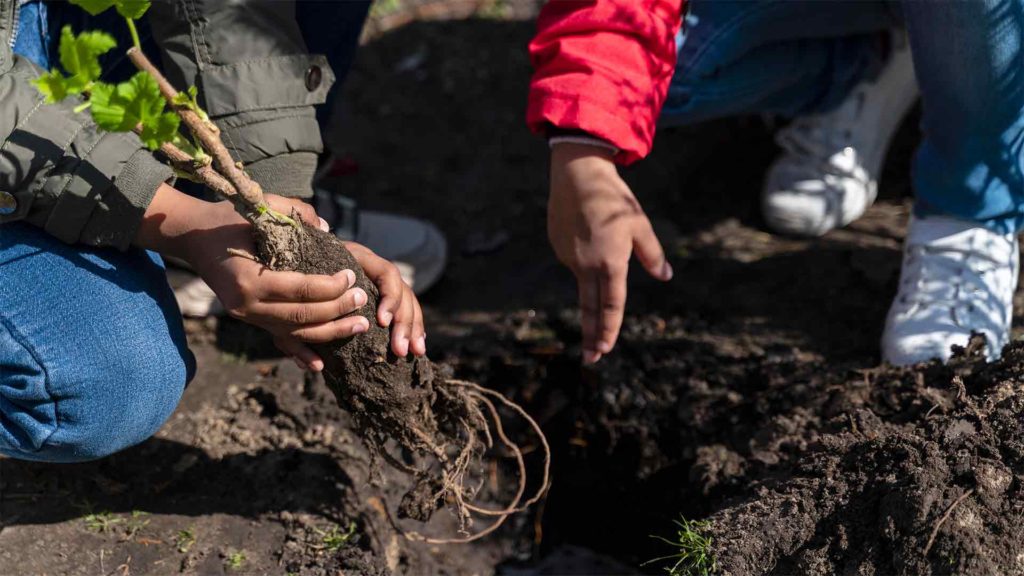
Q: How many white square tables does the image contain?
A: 0